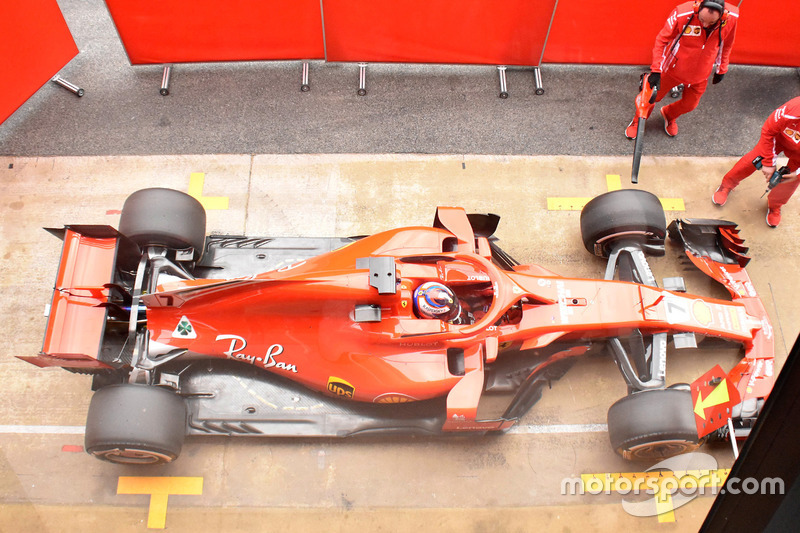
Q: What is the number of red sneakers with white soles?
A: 4